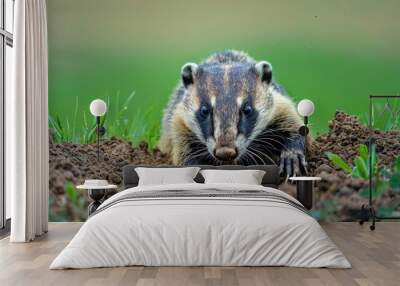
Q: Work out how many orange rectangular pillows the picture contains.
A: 0